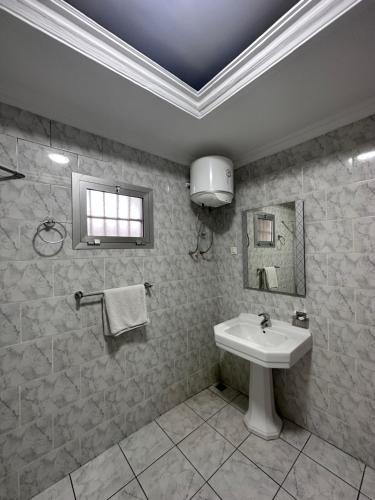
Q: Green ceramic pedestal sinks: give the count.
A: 0